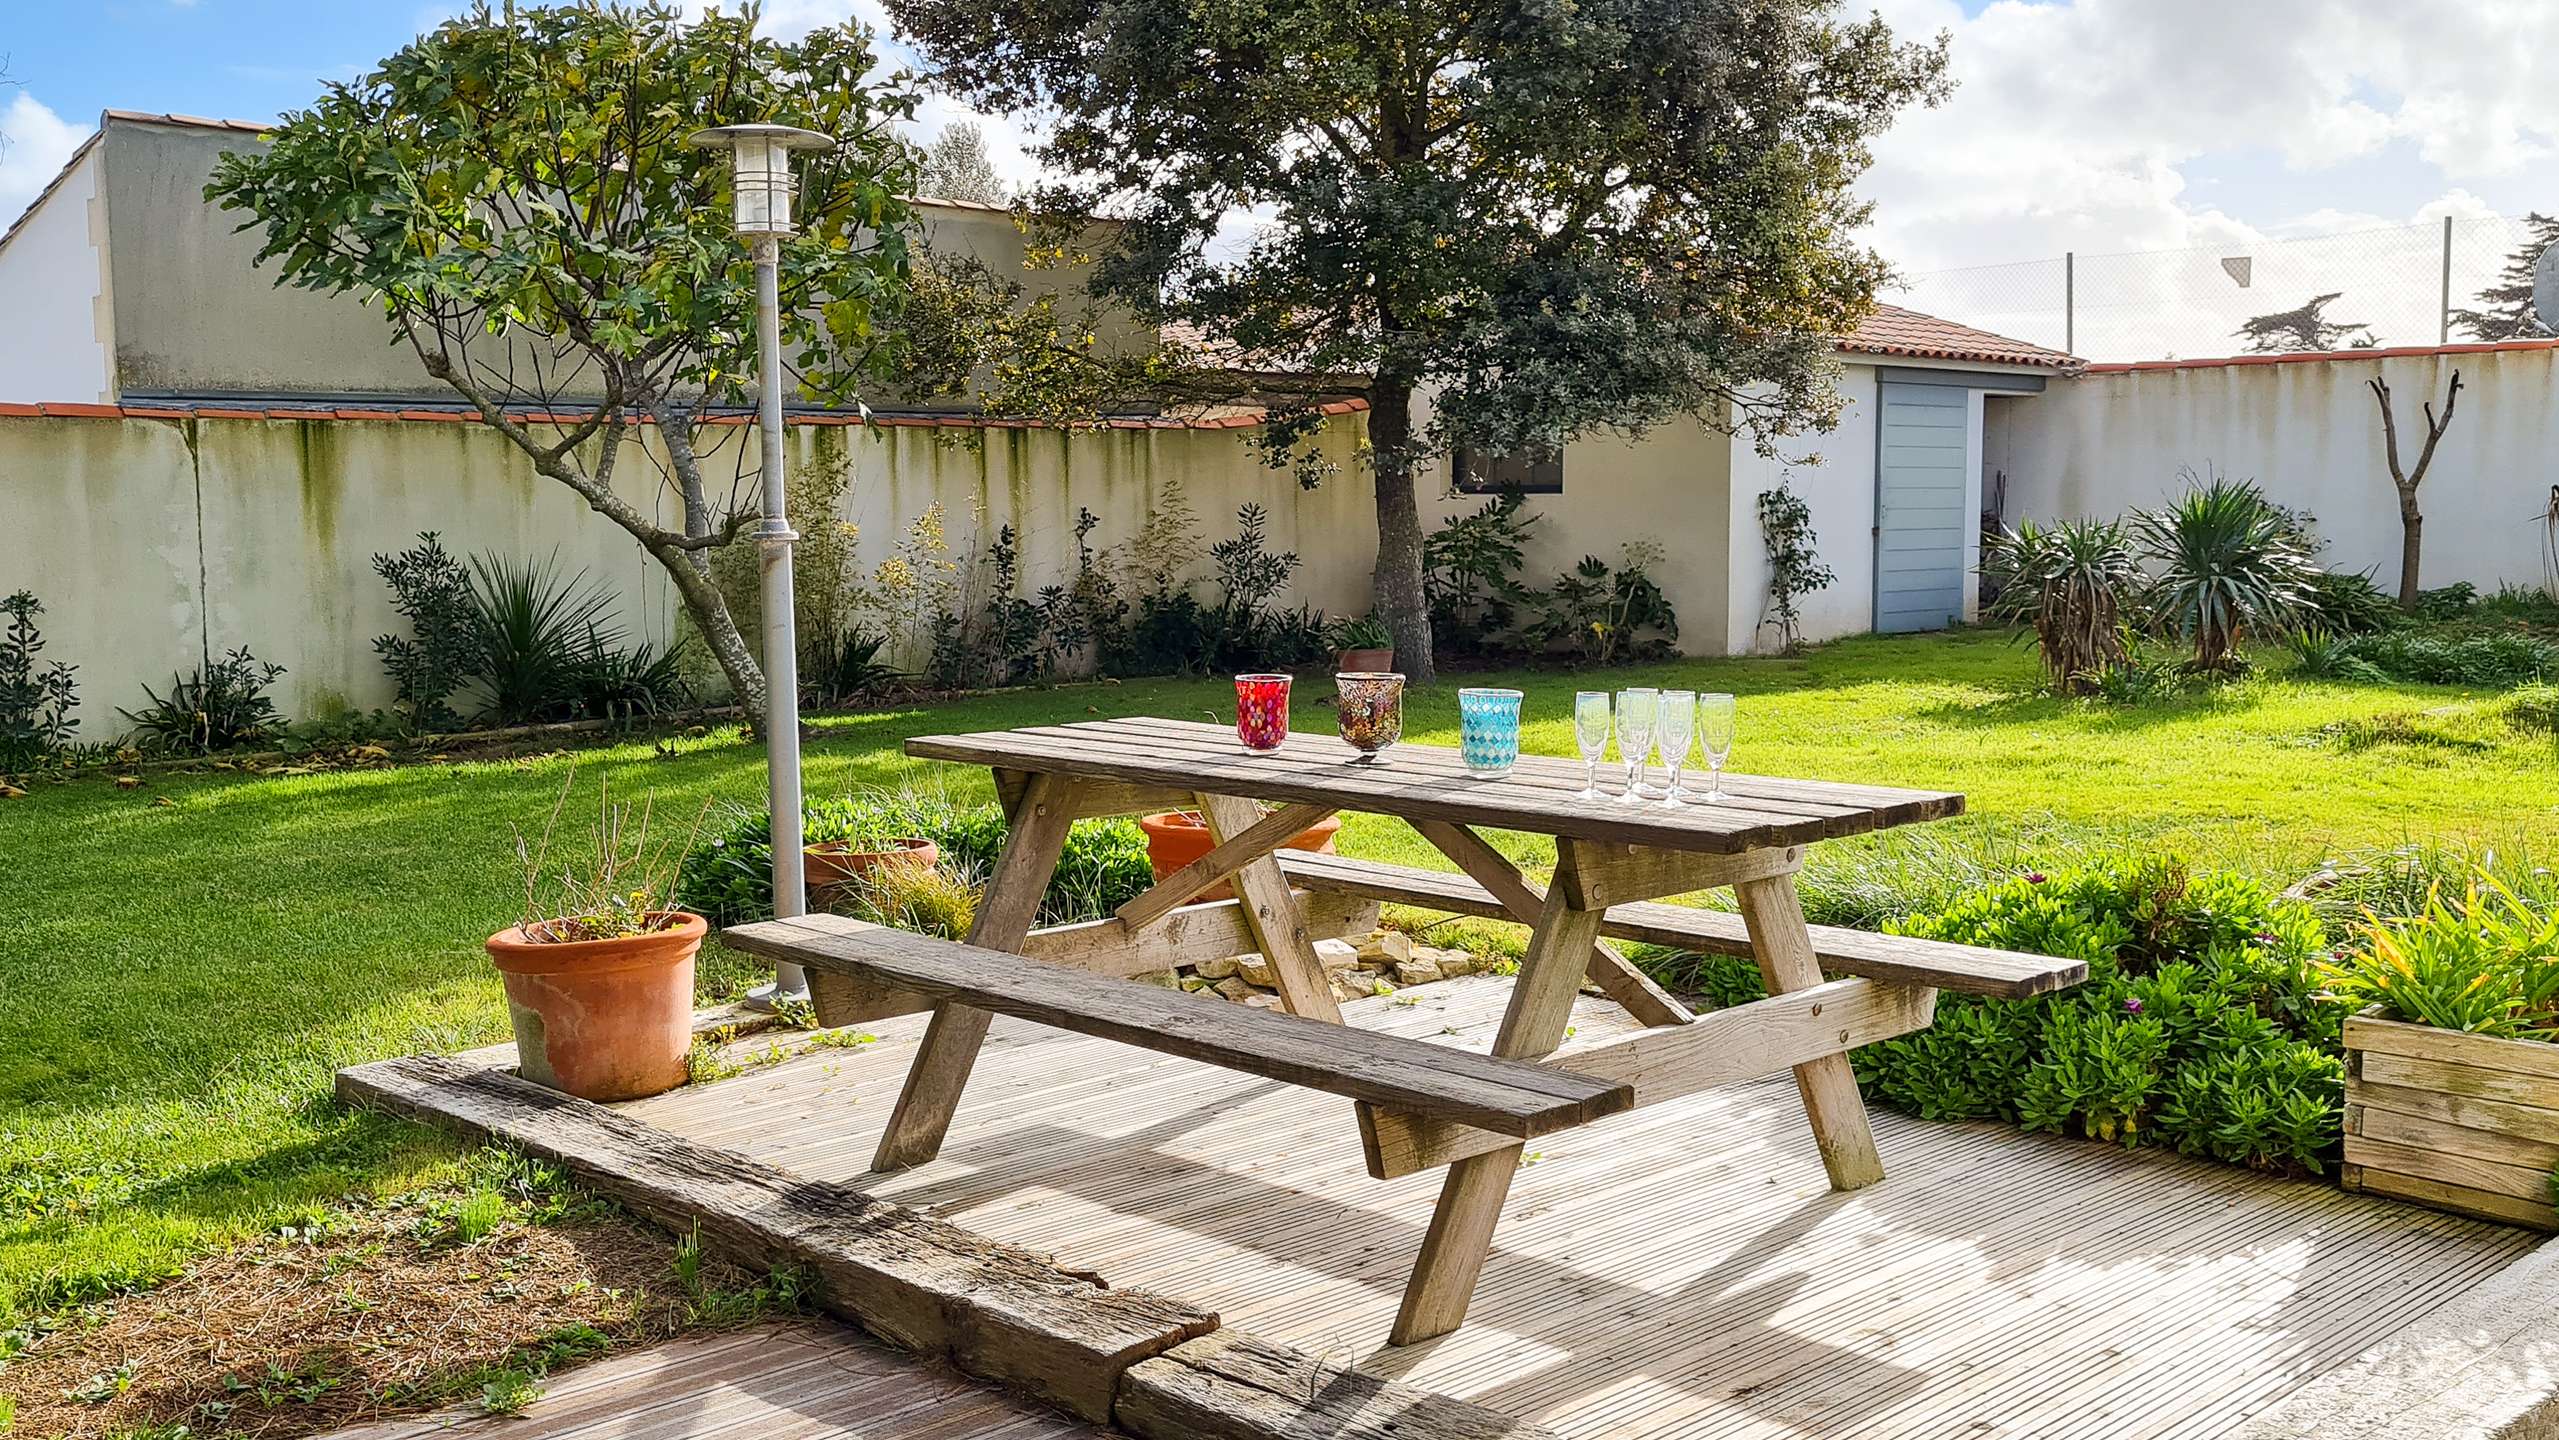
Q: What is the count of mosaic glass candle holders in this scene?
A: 3